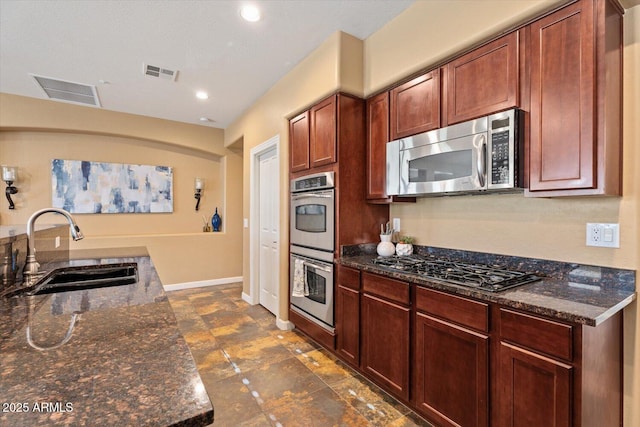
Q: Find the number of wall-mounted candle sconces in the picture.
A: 2